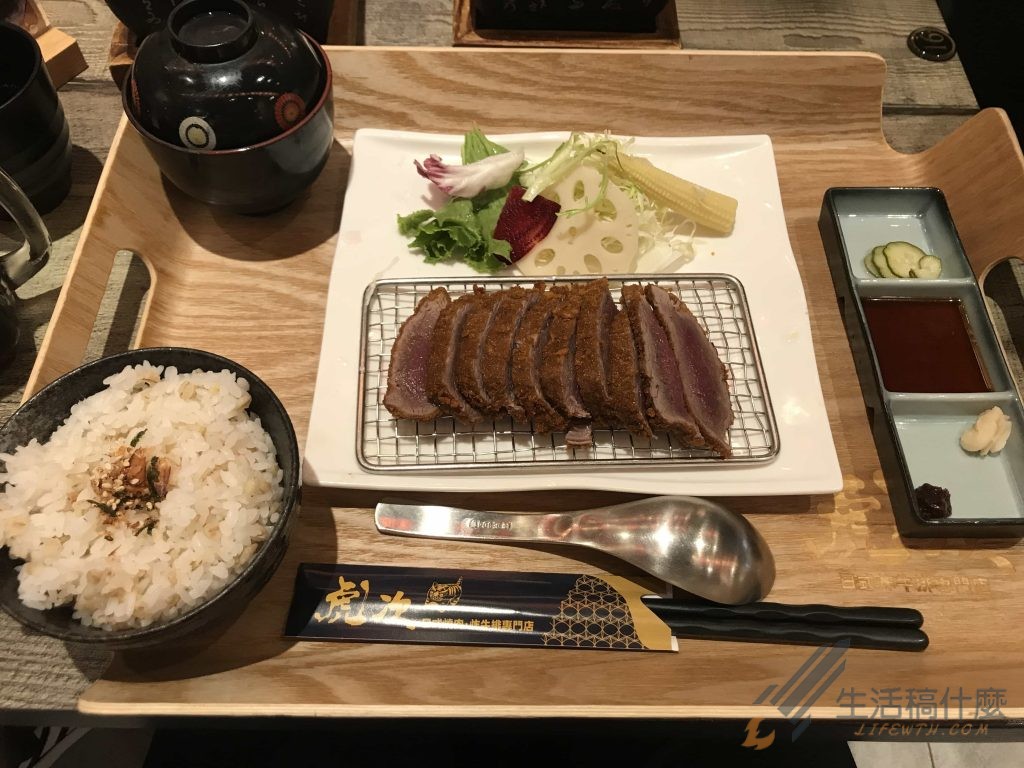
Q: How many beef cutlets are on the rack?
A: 10